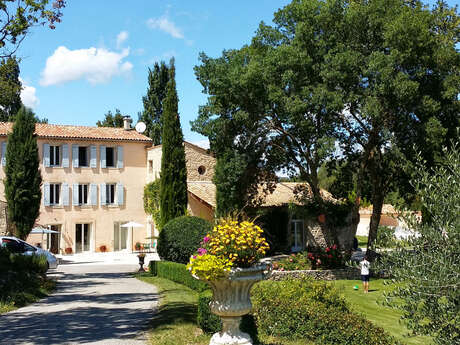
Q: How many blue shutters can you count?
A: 13